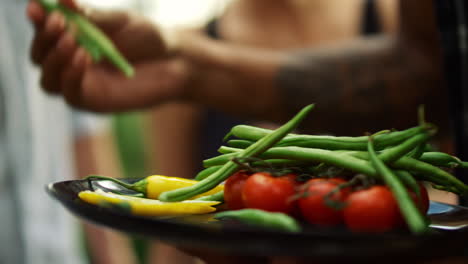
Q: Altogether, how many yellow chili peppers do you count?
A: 3